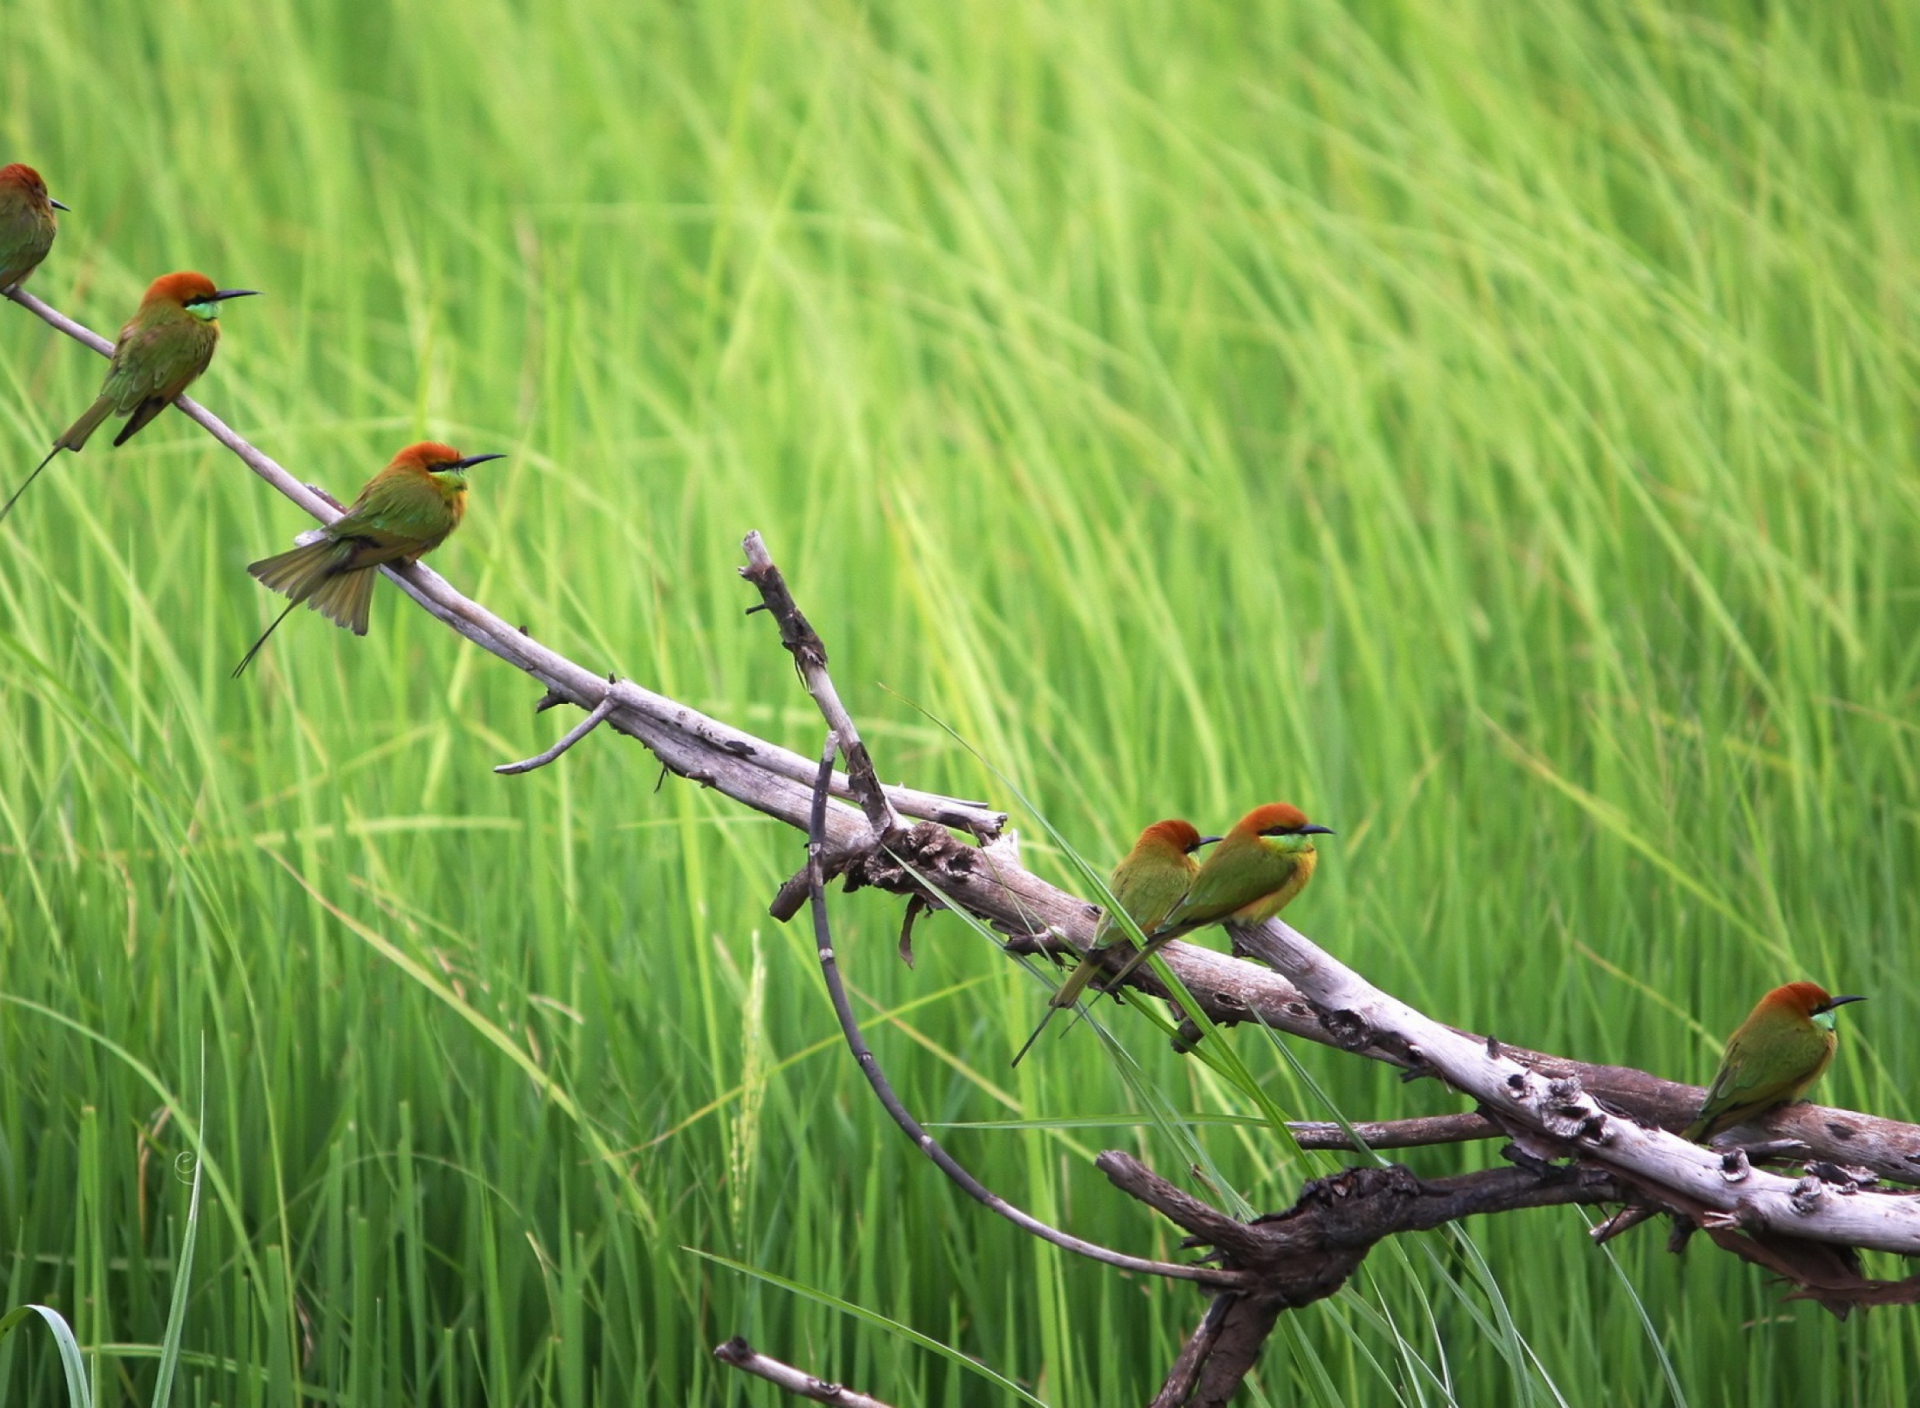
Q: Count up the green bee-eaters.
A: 6